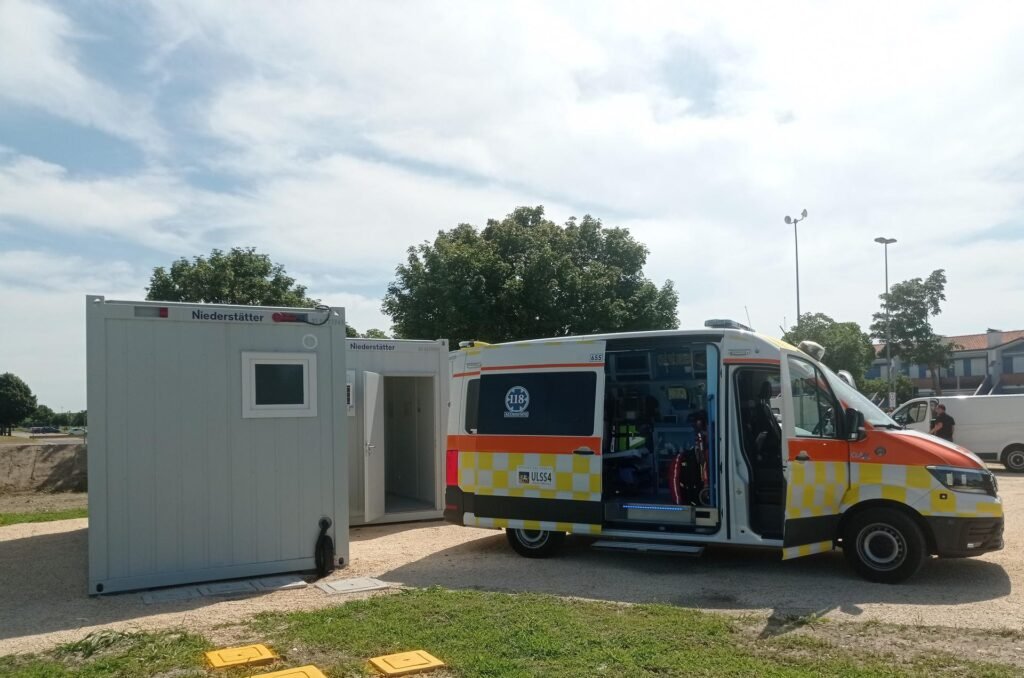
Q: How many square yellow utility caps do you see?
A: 3